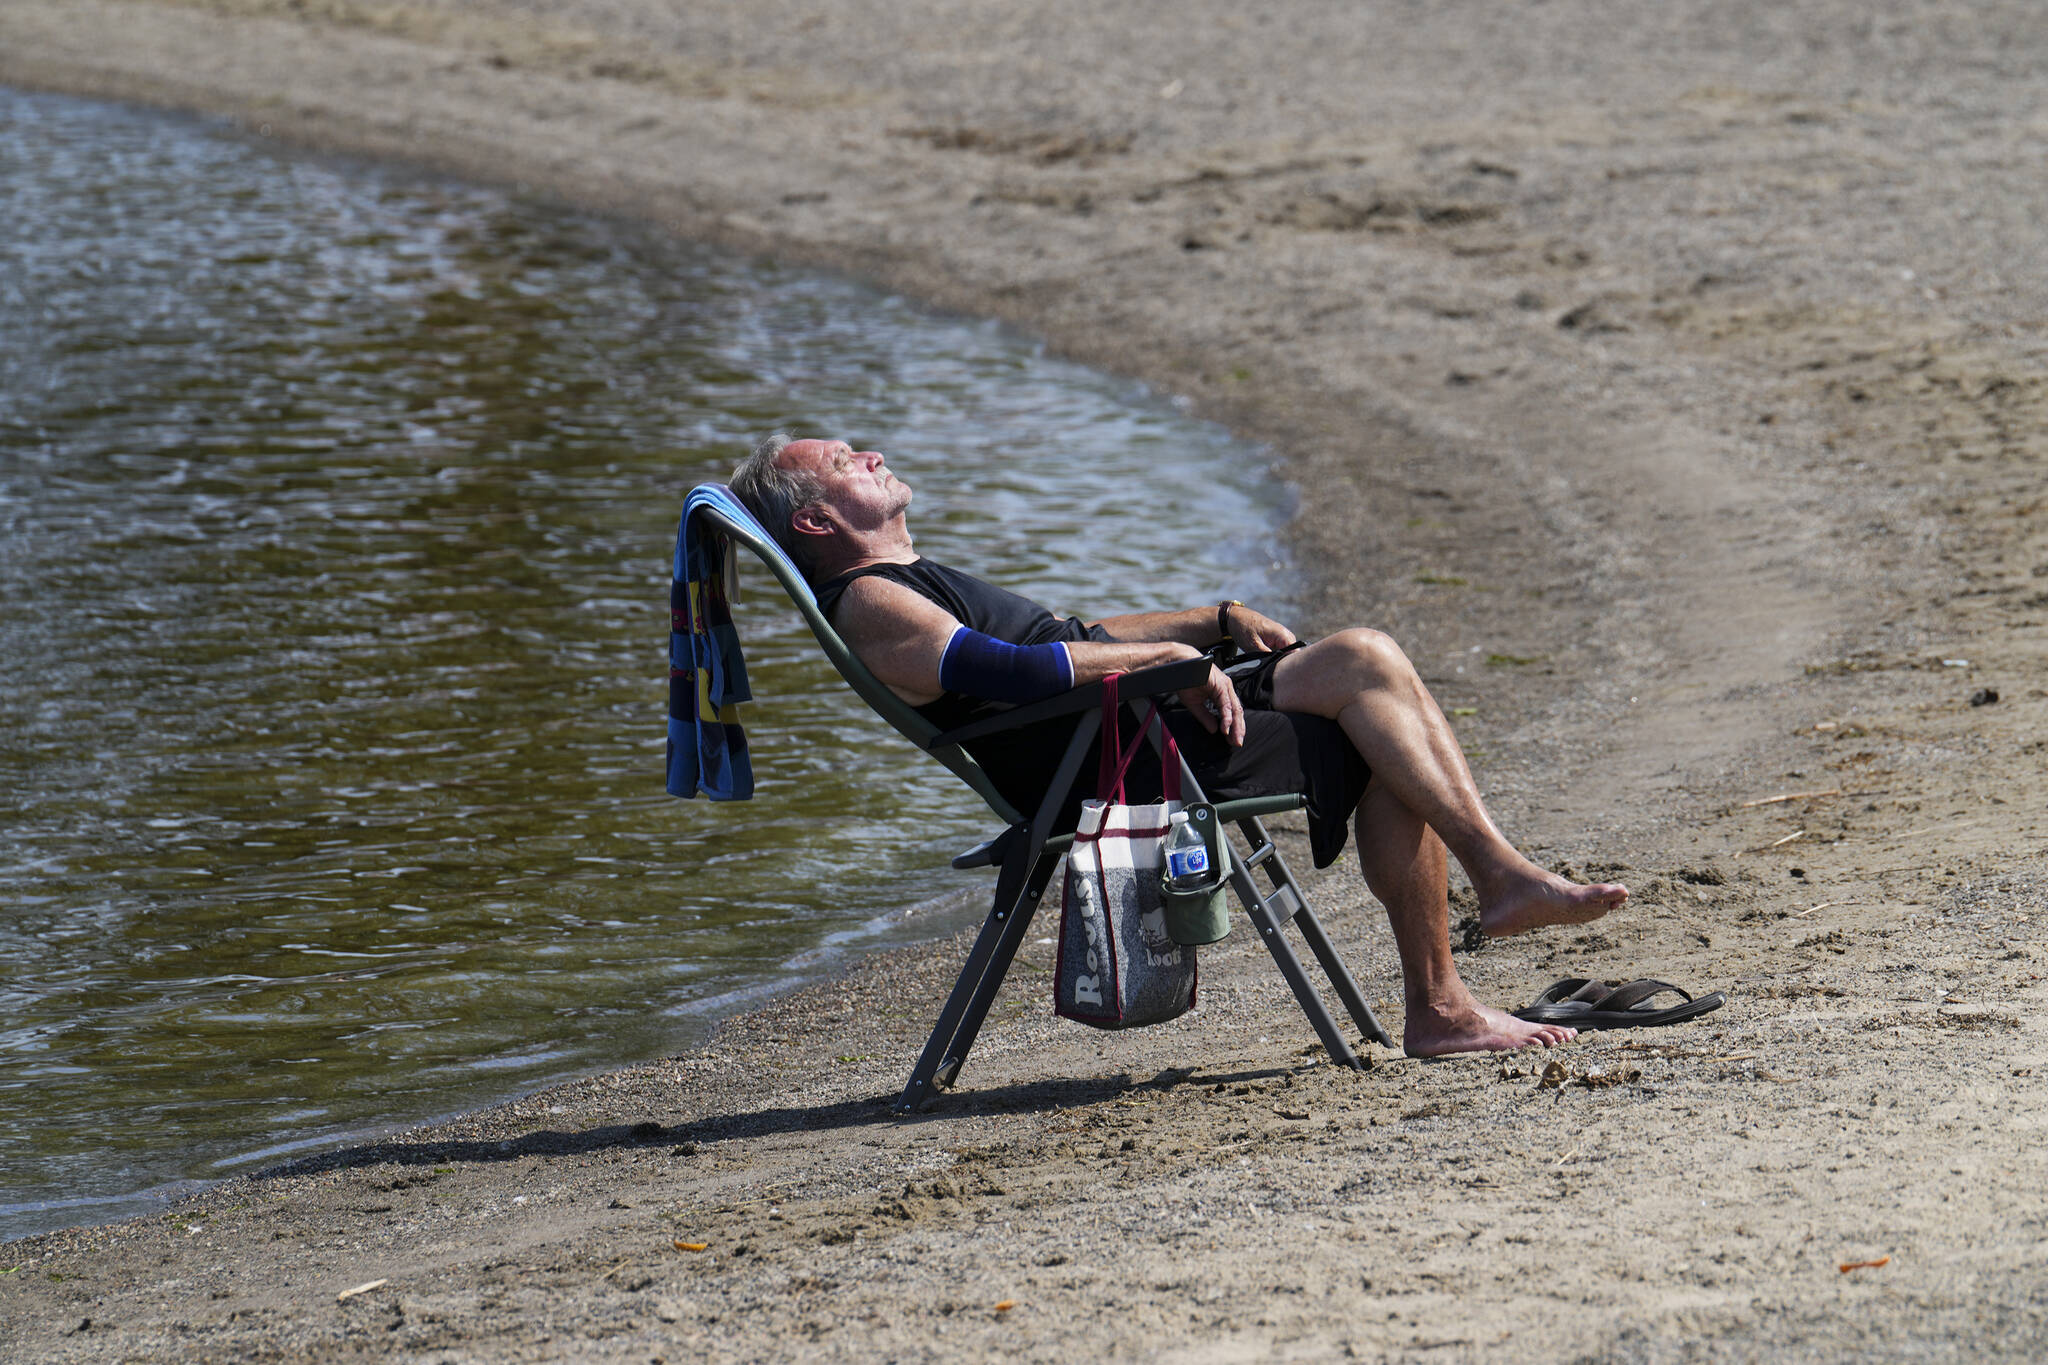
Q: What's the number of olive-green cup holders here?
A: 1